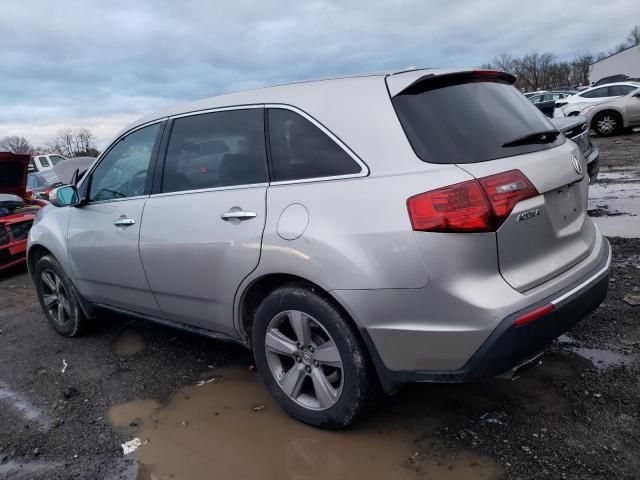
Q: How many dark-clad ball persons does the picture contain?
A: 0